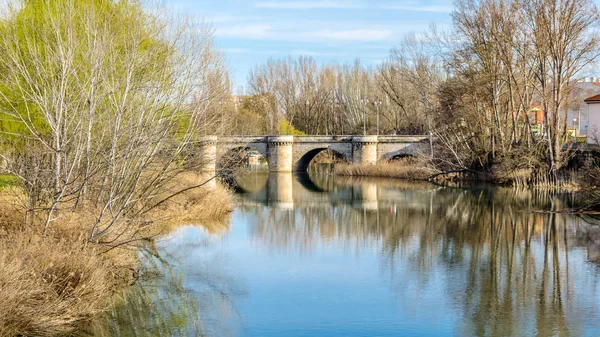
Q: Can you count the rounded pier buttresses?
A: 3